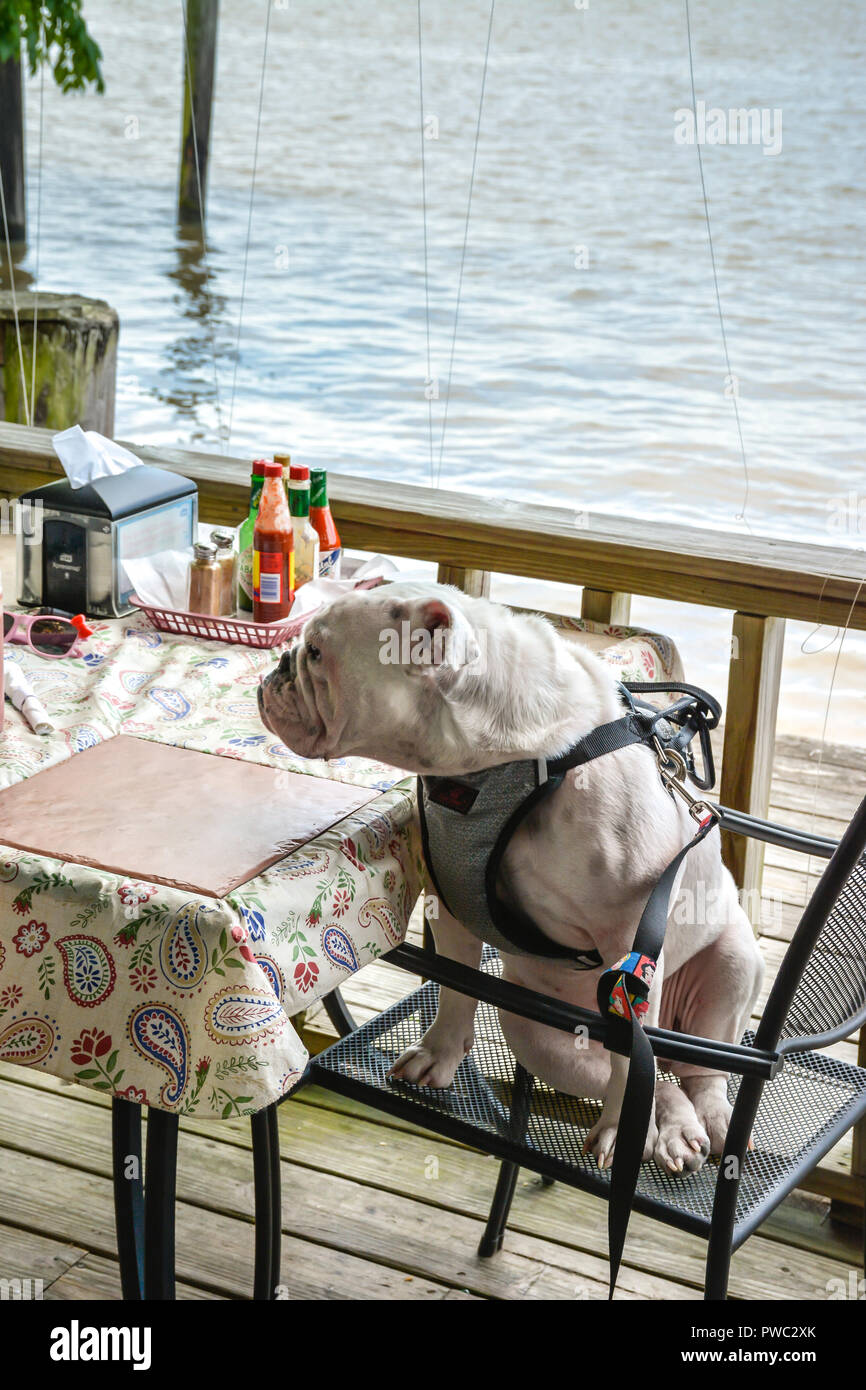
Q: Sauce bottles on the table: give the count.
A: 5